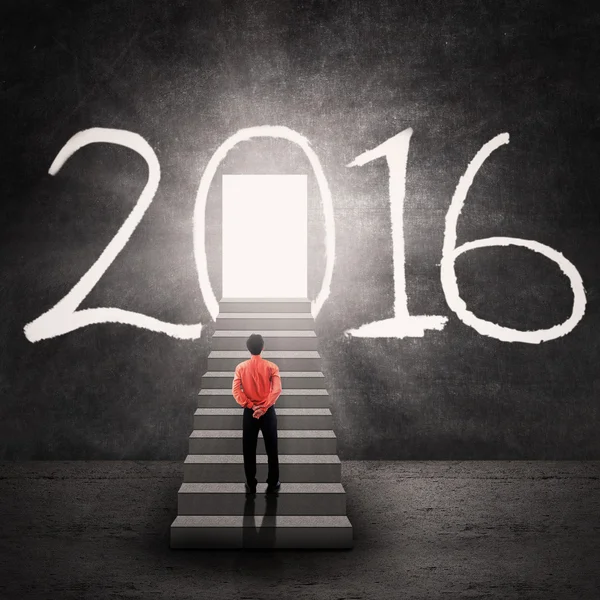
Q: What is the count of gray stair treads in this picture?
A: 11